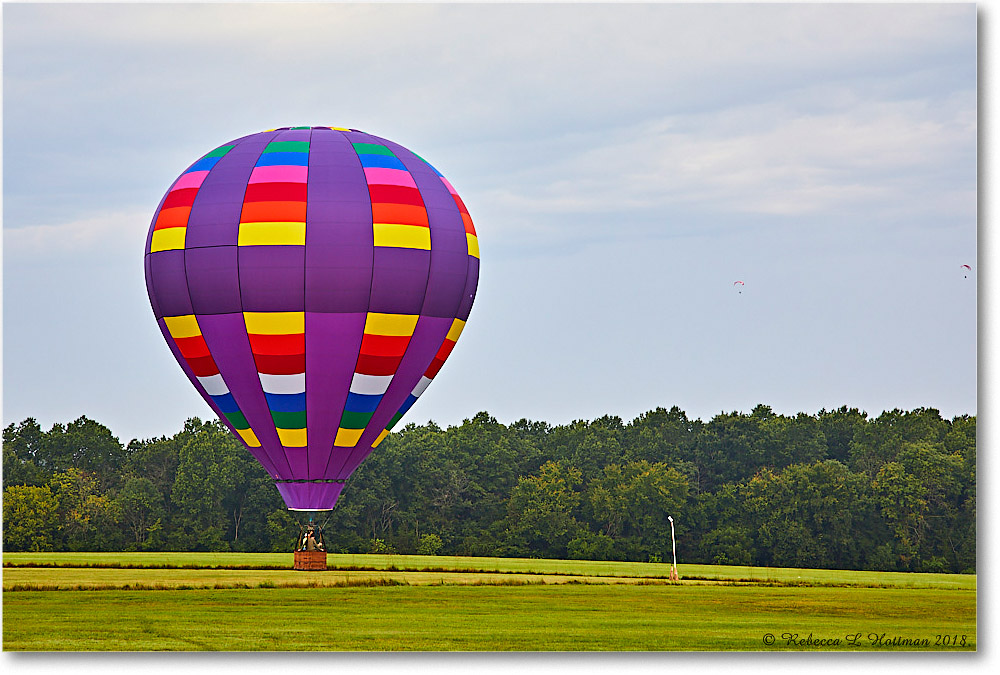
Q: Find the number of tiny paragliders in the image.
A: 2